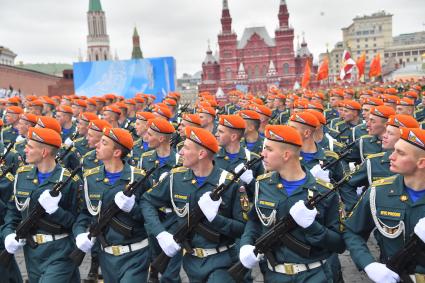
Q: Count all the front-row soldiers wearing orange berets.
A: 5